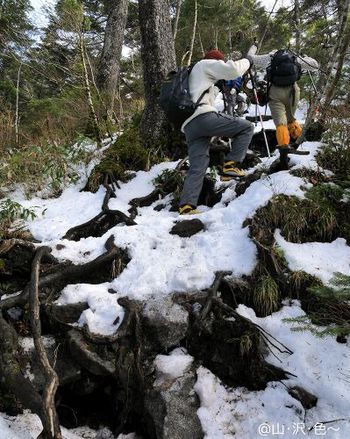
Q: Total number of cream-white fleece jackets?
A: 1